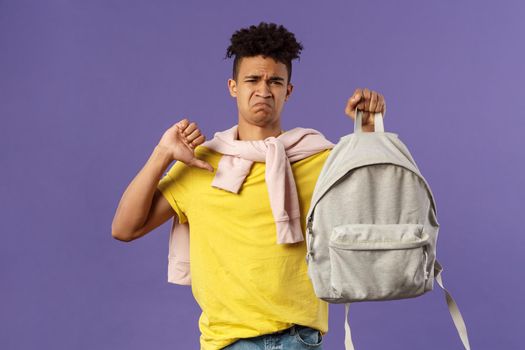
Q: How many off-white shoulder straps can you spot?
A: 2